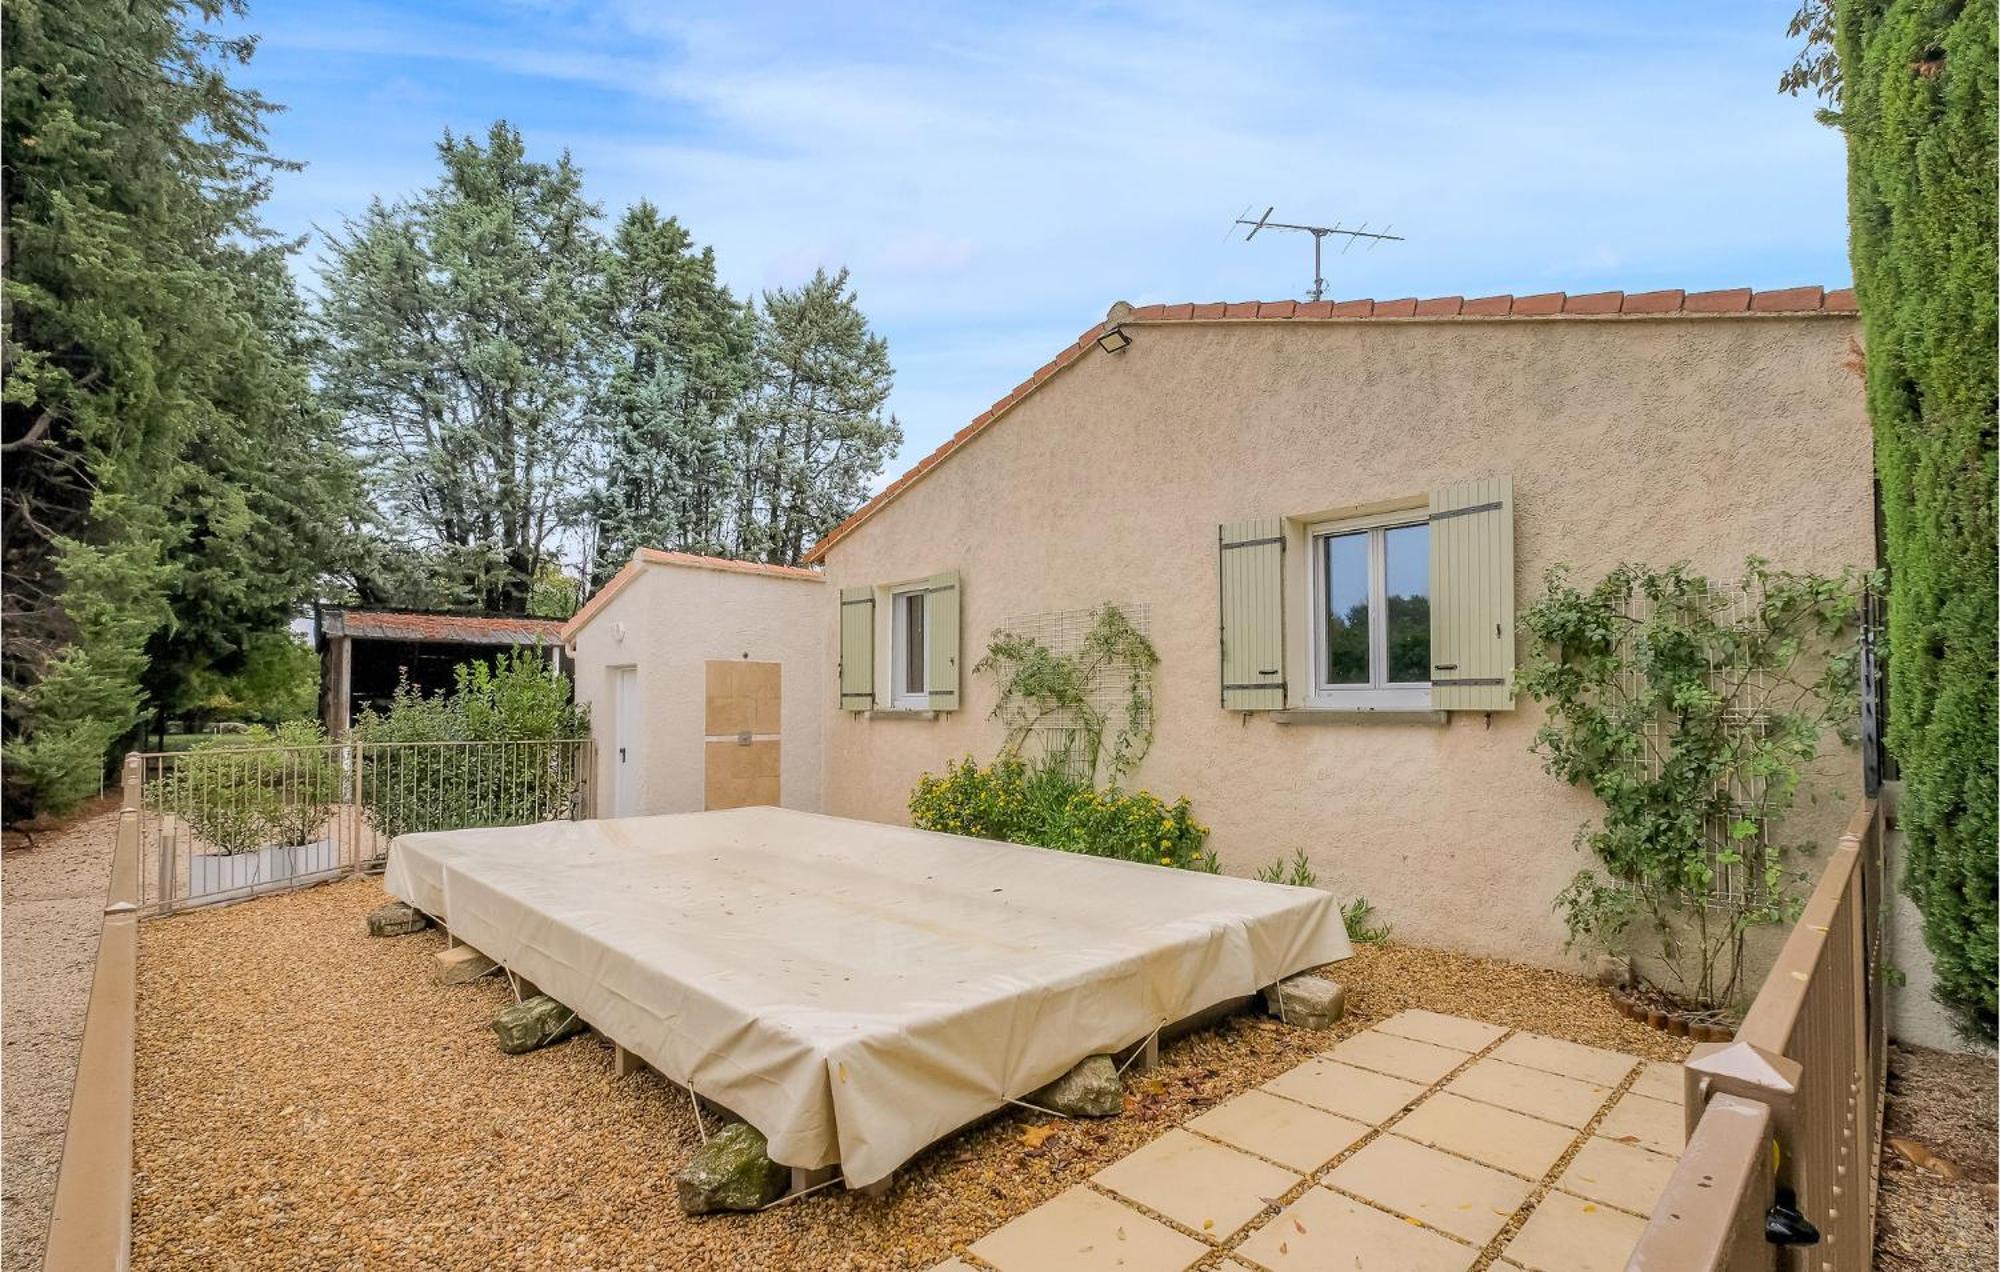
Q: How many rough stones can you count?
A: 6